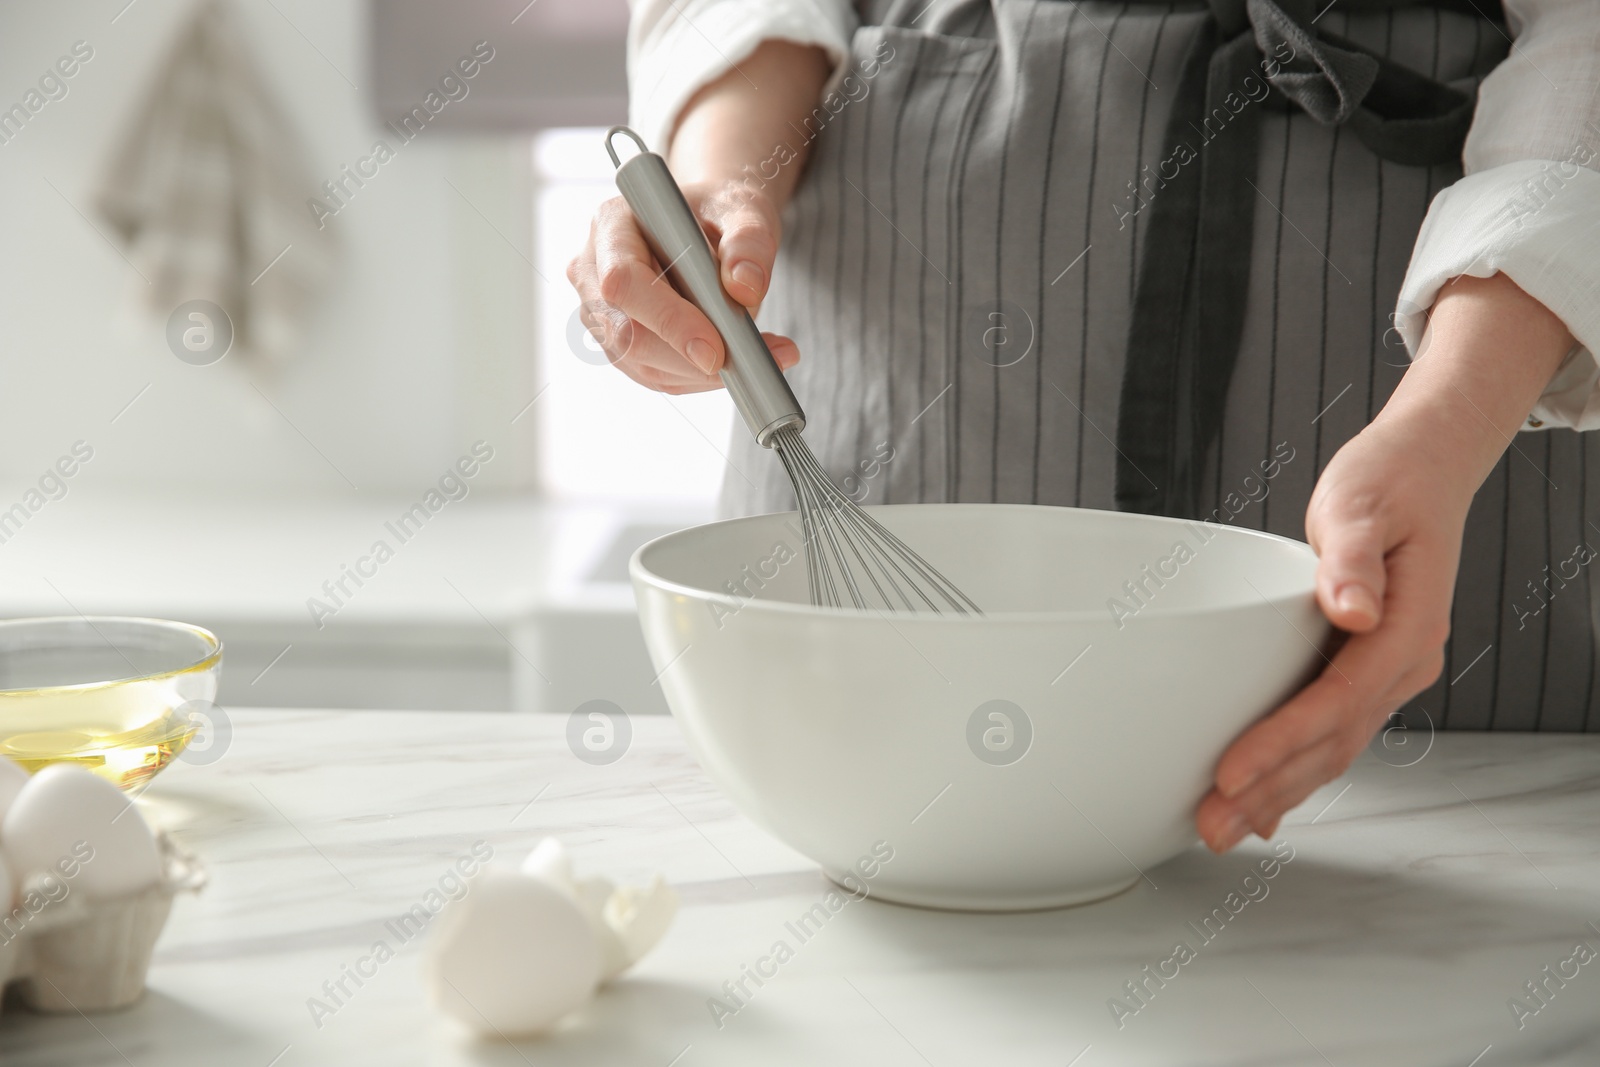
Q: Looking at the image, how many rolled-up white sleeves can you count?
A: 2